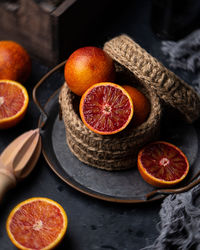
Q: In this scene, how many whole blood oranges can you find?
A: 3